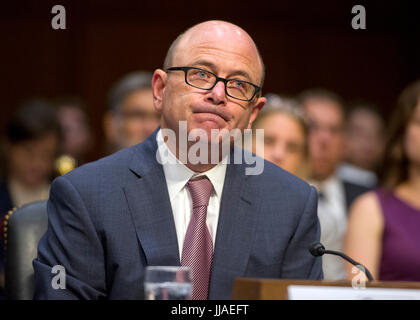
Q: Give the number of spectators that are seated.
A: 7